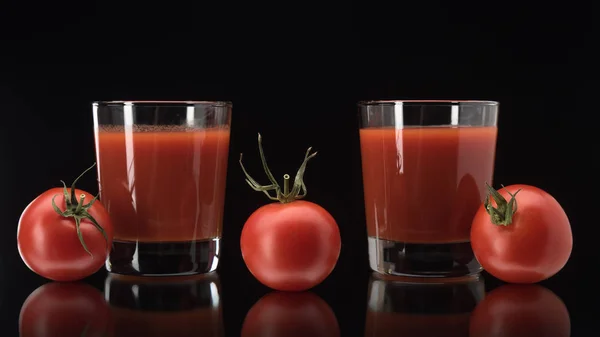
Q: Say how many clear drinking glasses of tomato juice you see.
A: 2